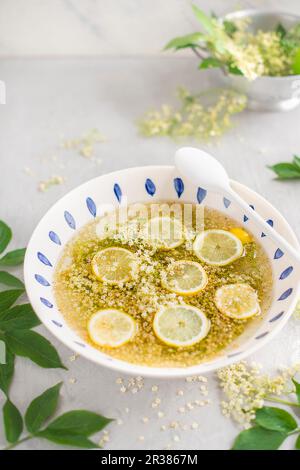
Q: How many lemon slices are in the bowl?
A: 7